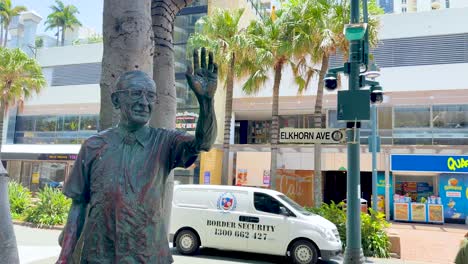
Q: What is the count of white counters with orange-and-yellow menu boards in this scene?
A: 3